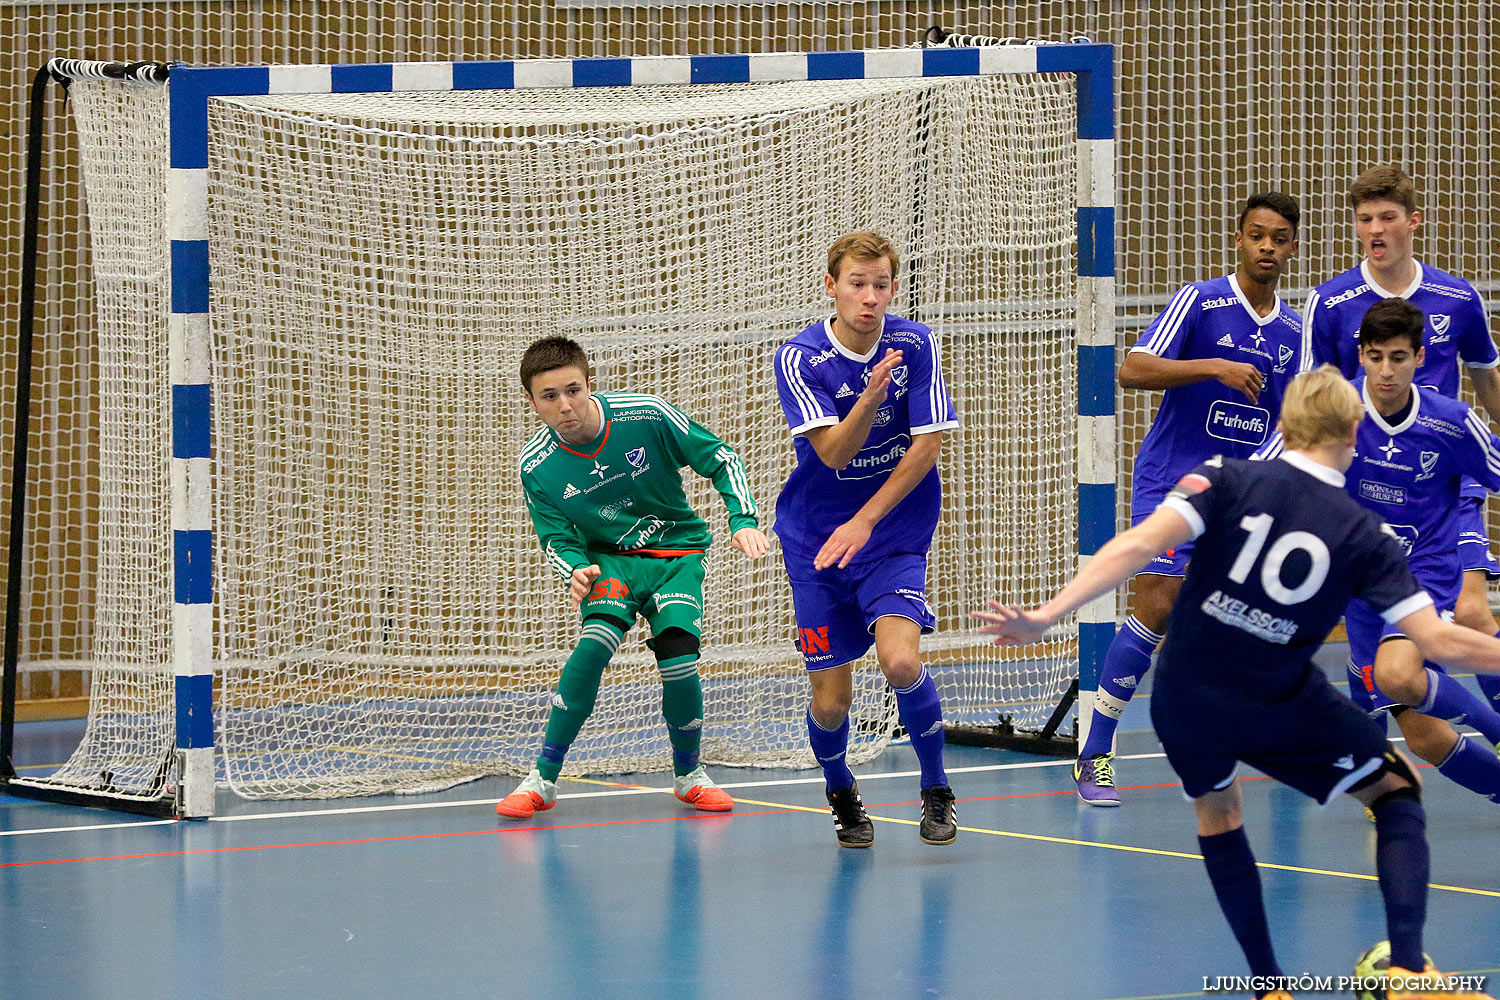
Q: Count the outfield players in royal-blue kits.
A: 4